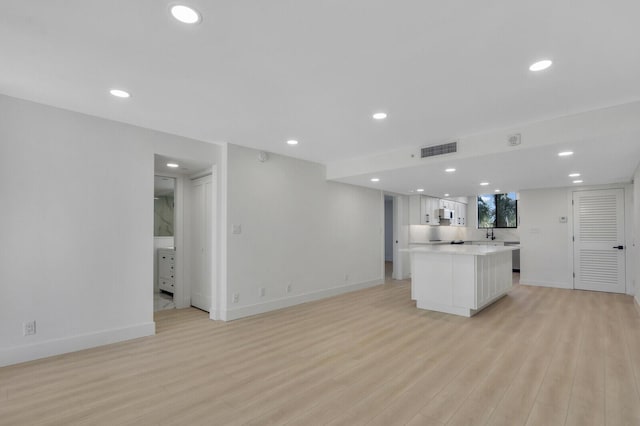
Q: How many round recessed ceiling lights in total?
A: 15